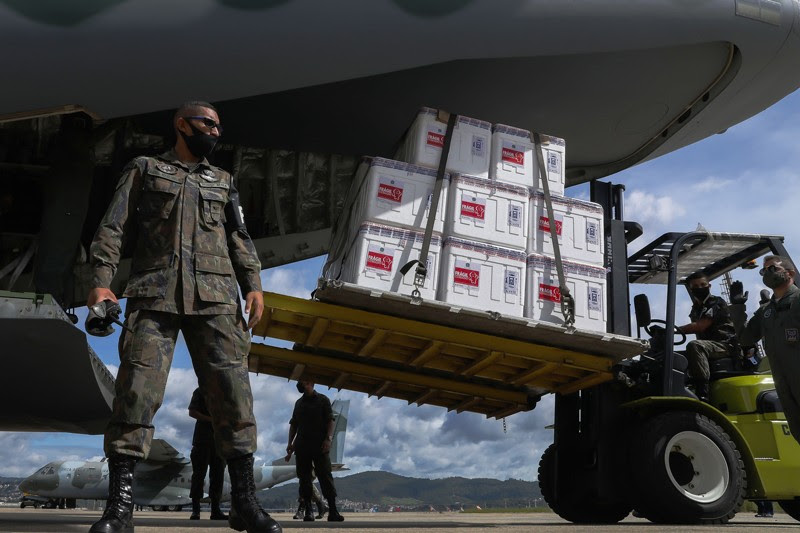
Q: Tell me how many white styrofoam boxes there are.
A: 8